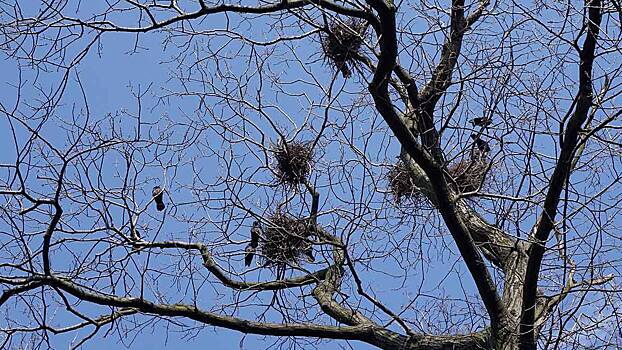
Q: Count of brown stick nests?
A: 5